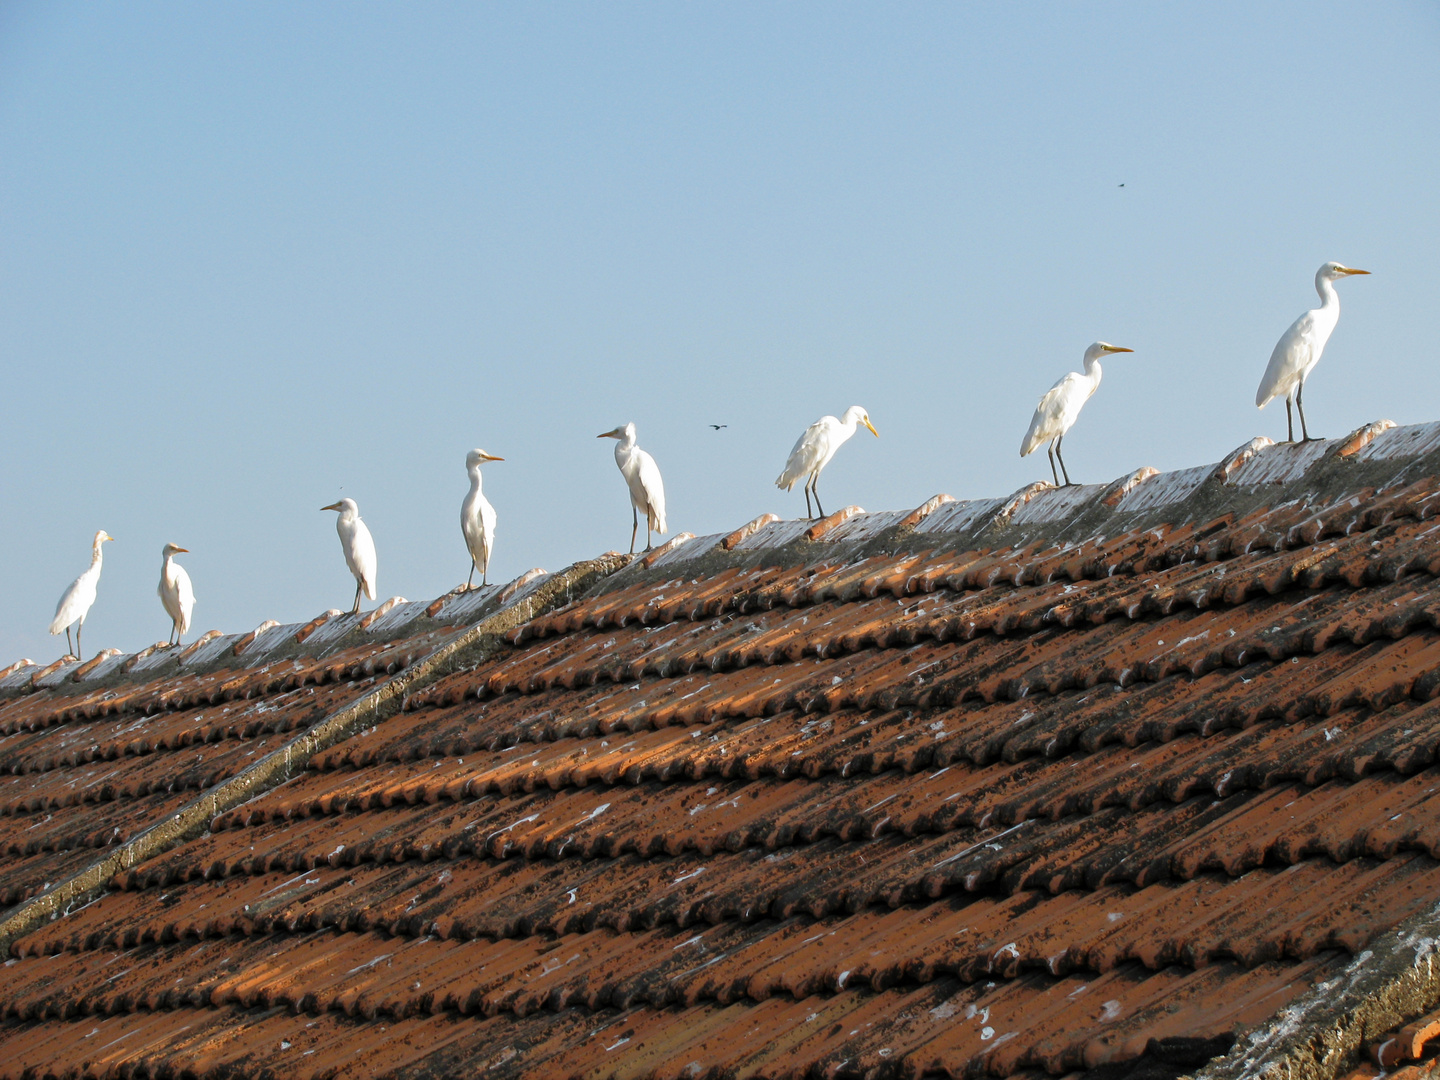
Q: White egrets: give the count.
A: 8